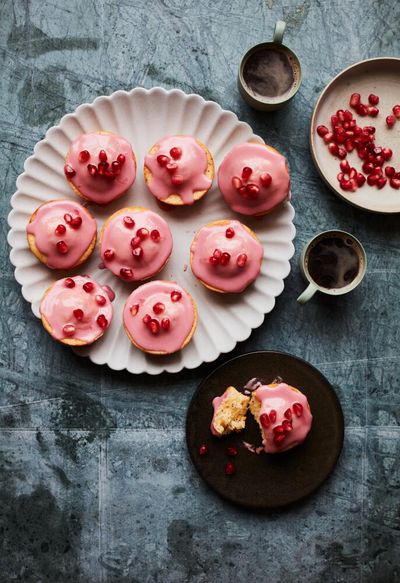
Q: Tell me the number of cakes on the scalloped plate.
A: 8